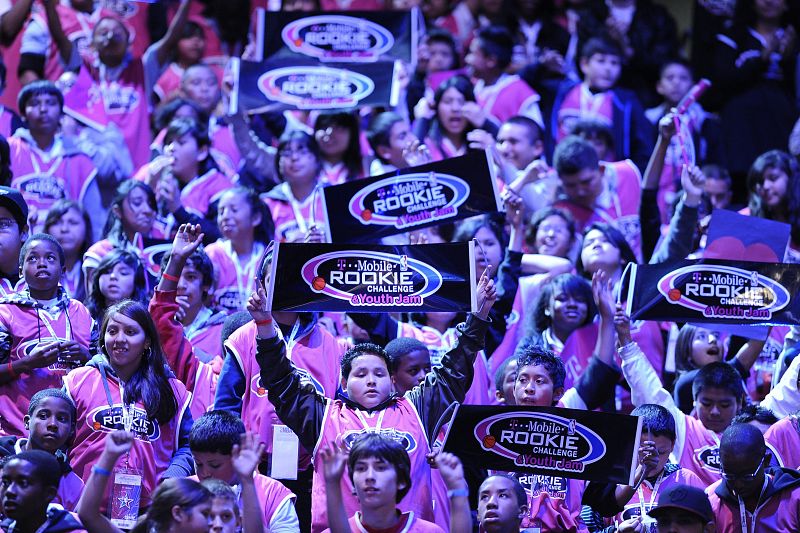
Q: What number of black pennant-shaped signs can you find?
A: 6